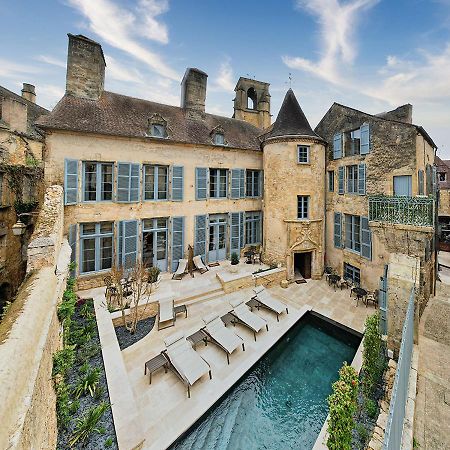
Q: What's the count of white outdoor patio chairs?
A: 7